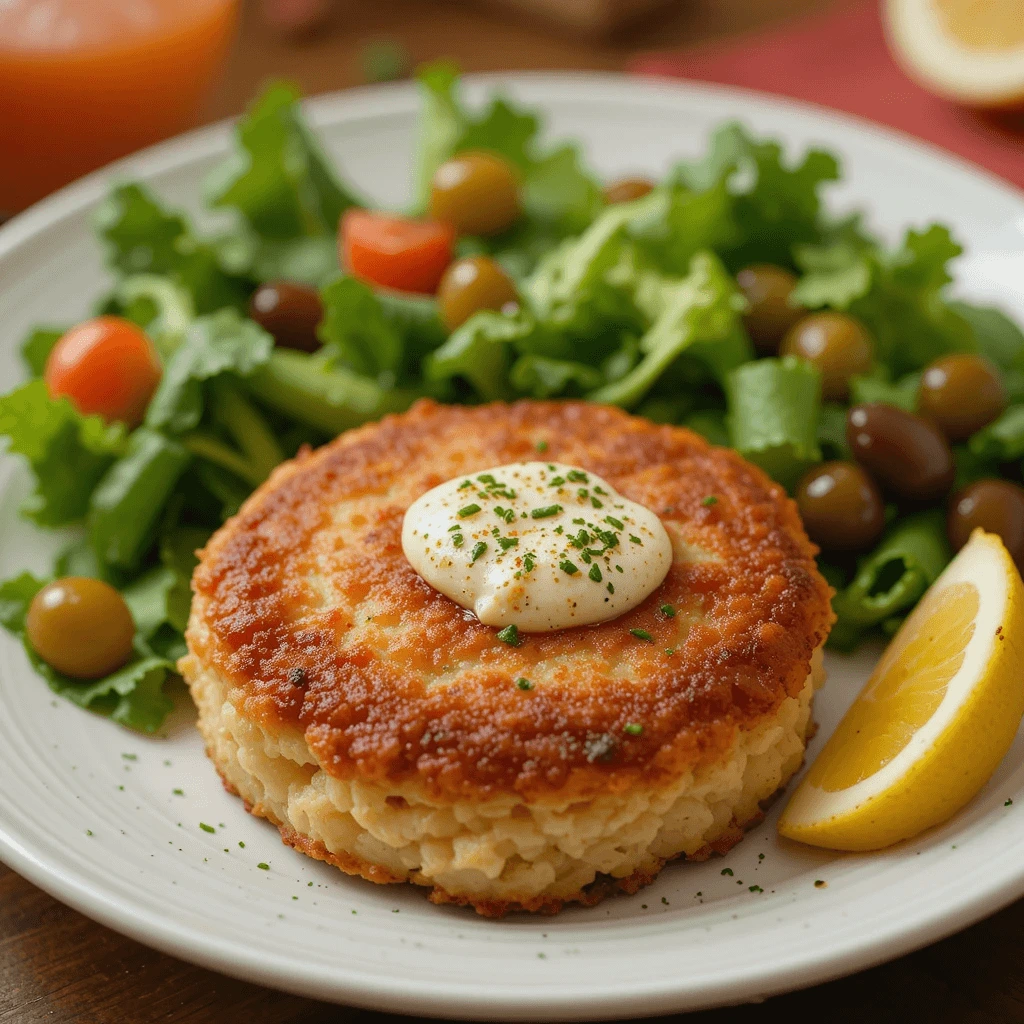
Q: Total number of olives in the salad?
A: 11